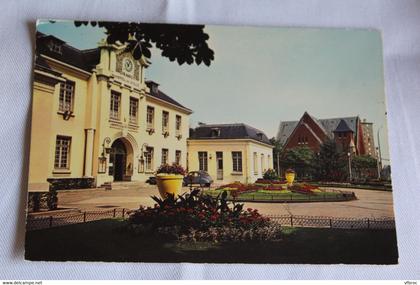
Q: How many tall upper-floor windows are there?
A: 6